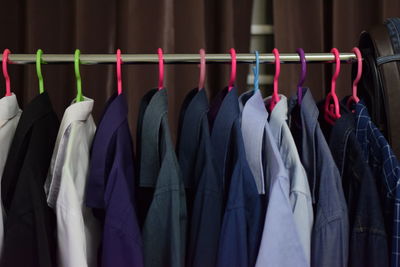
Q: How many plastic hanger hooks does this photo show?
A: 12